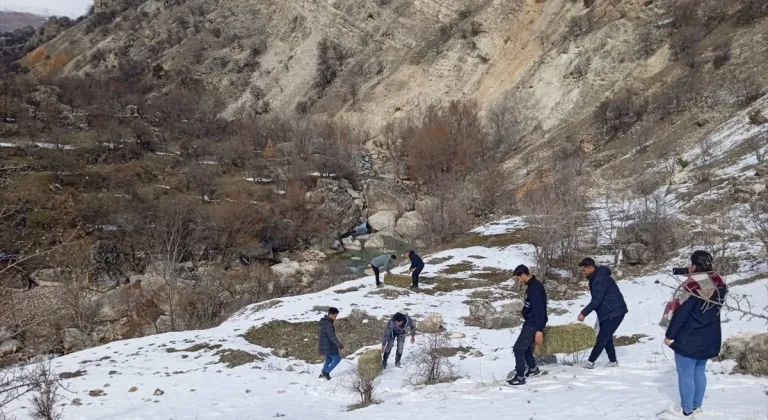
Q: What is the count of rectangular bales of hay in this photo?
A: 3